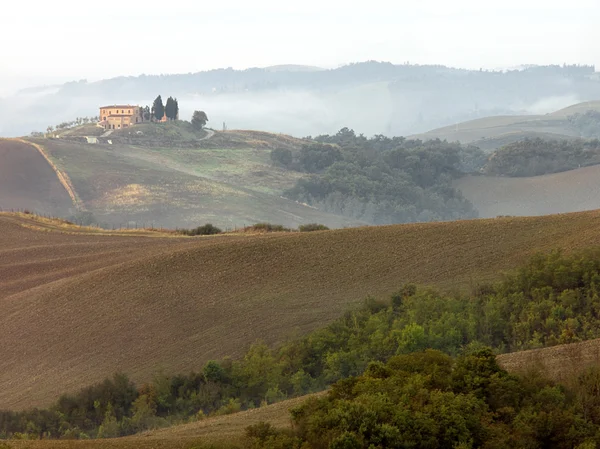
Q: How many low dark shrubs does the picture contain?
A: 3